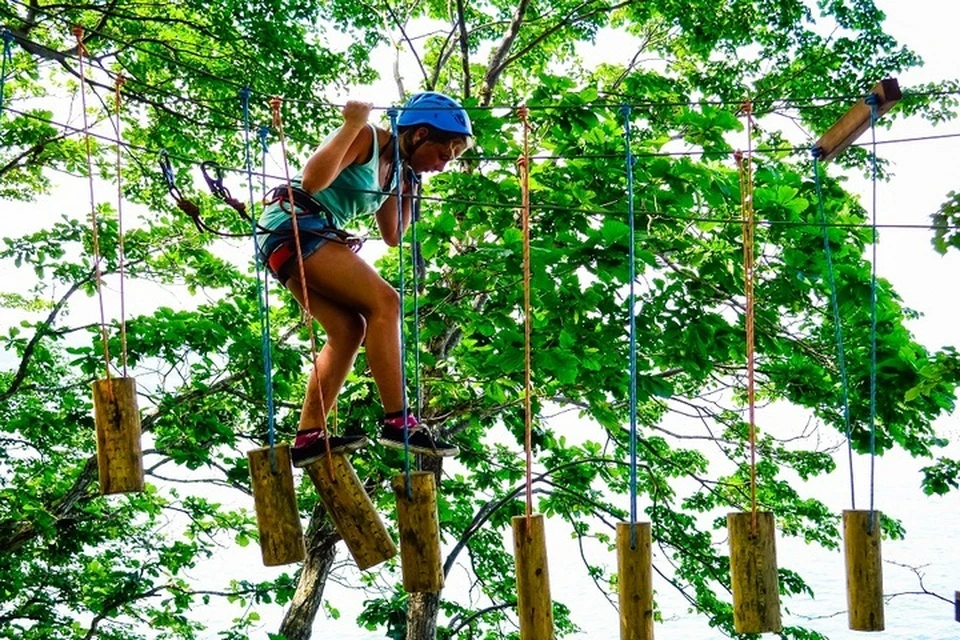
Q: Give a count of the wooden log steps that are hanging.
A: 8